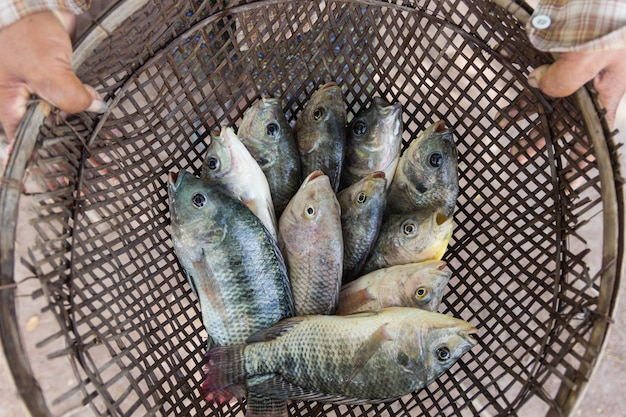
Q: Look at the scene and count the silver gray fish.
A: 11